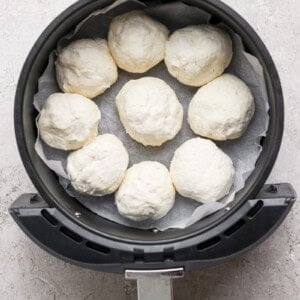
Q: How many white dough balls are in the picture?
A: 9